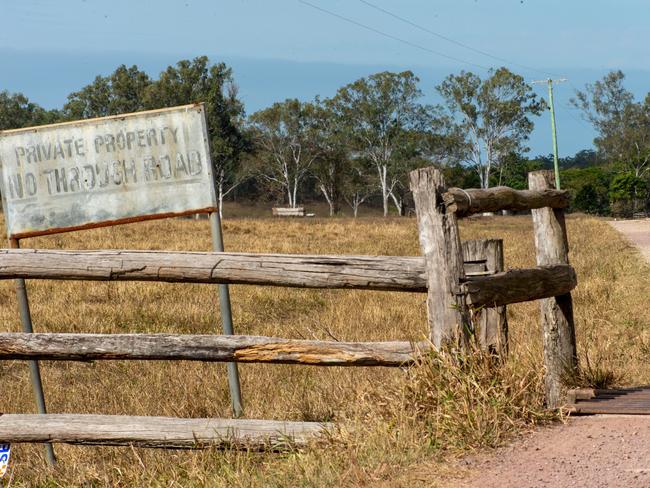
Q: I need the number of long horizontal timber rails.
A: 3